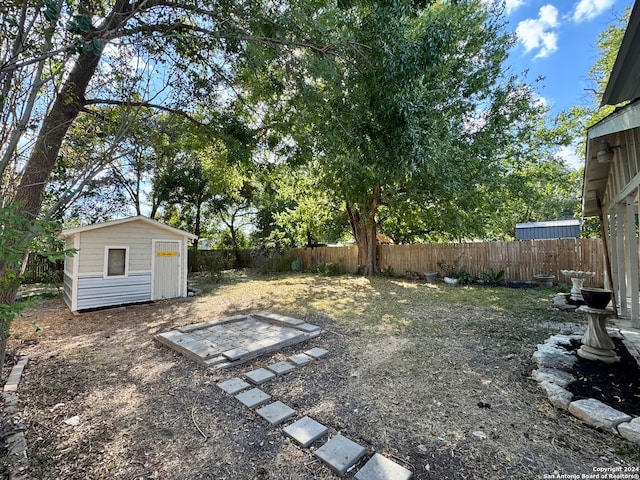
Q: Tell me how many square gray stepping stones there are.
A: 10